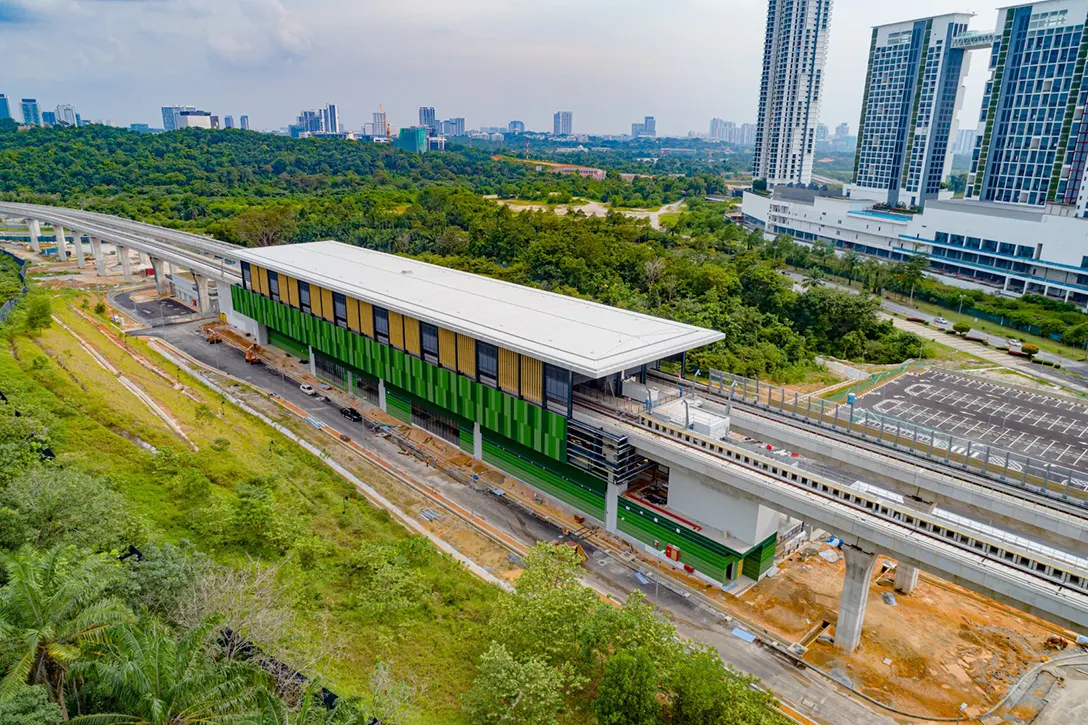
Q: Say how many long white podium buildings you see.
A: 1